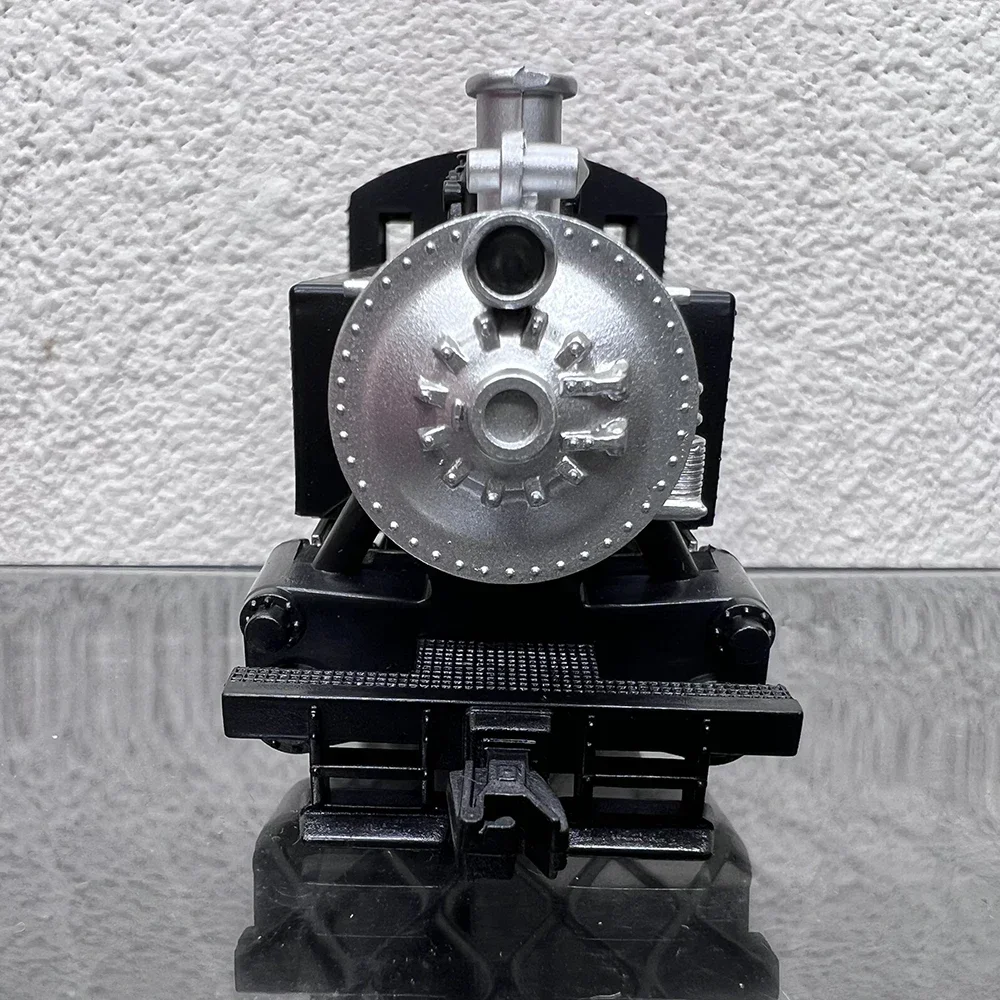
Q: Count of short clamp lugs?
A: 10